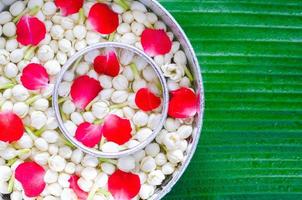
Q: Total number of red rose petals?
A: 15